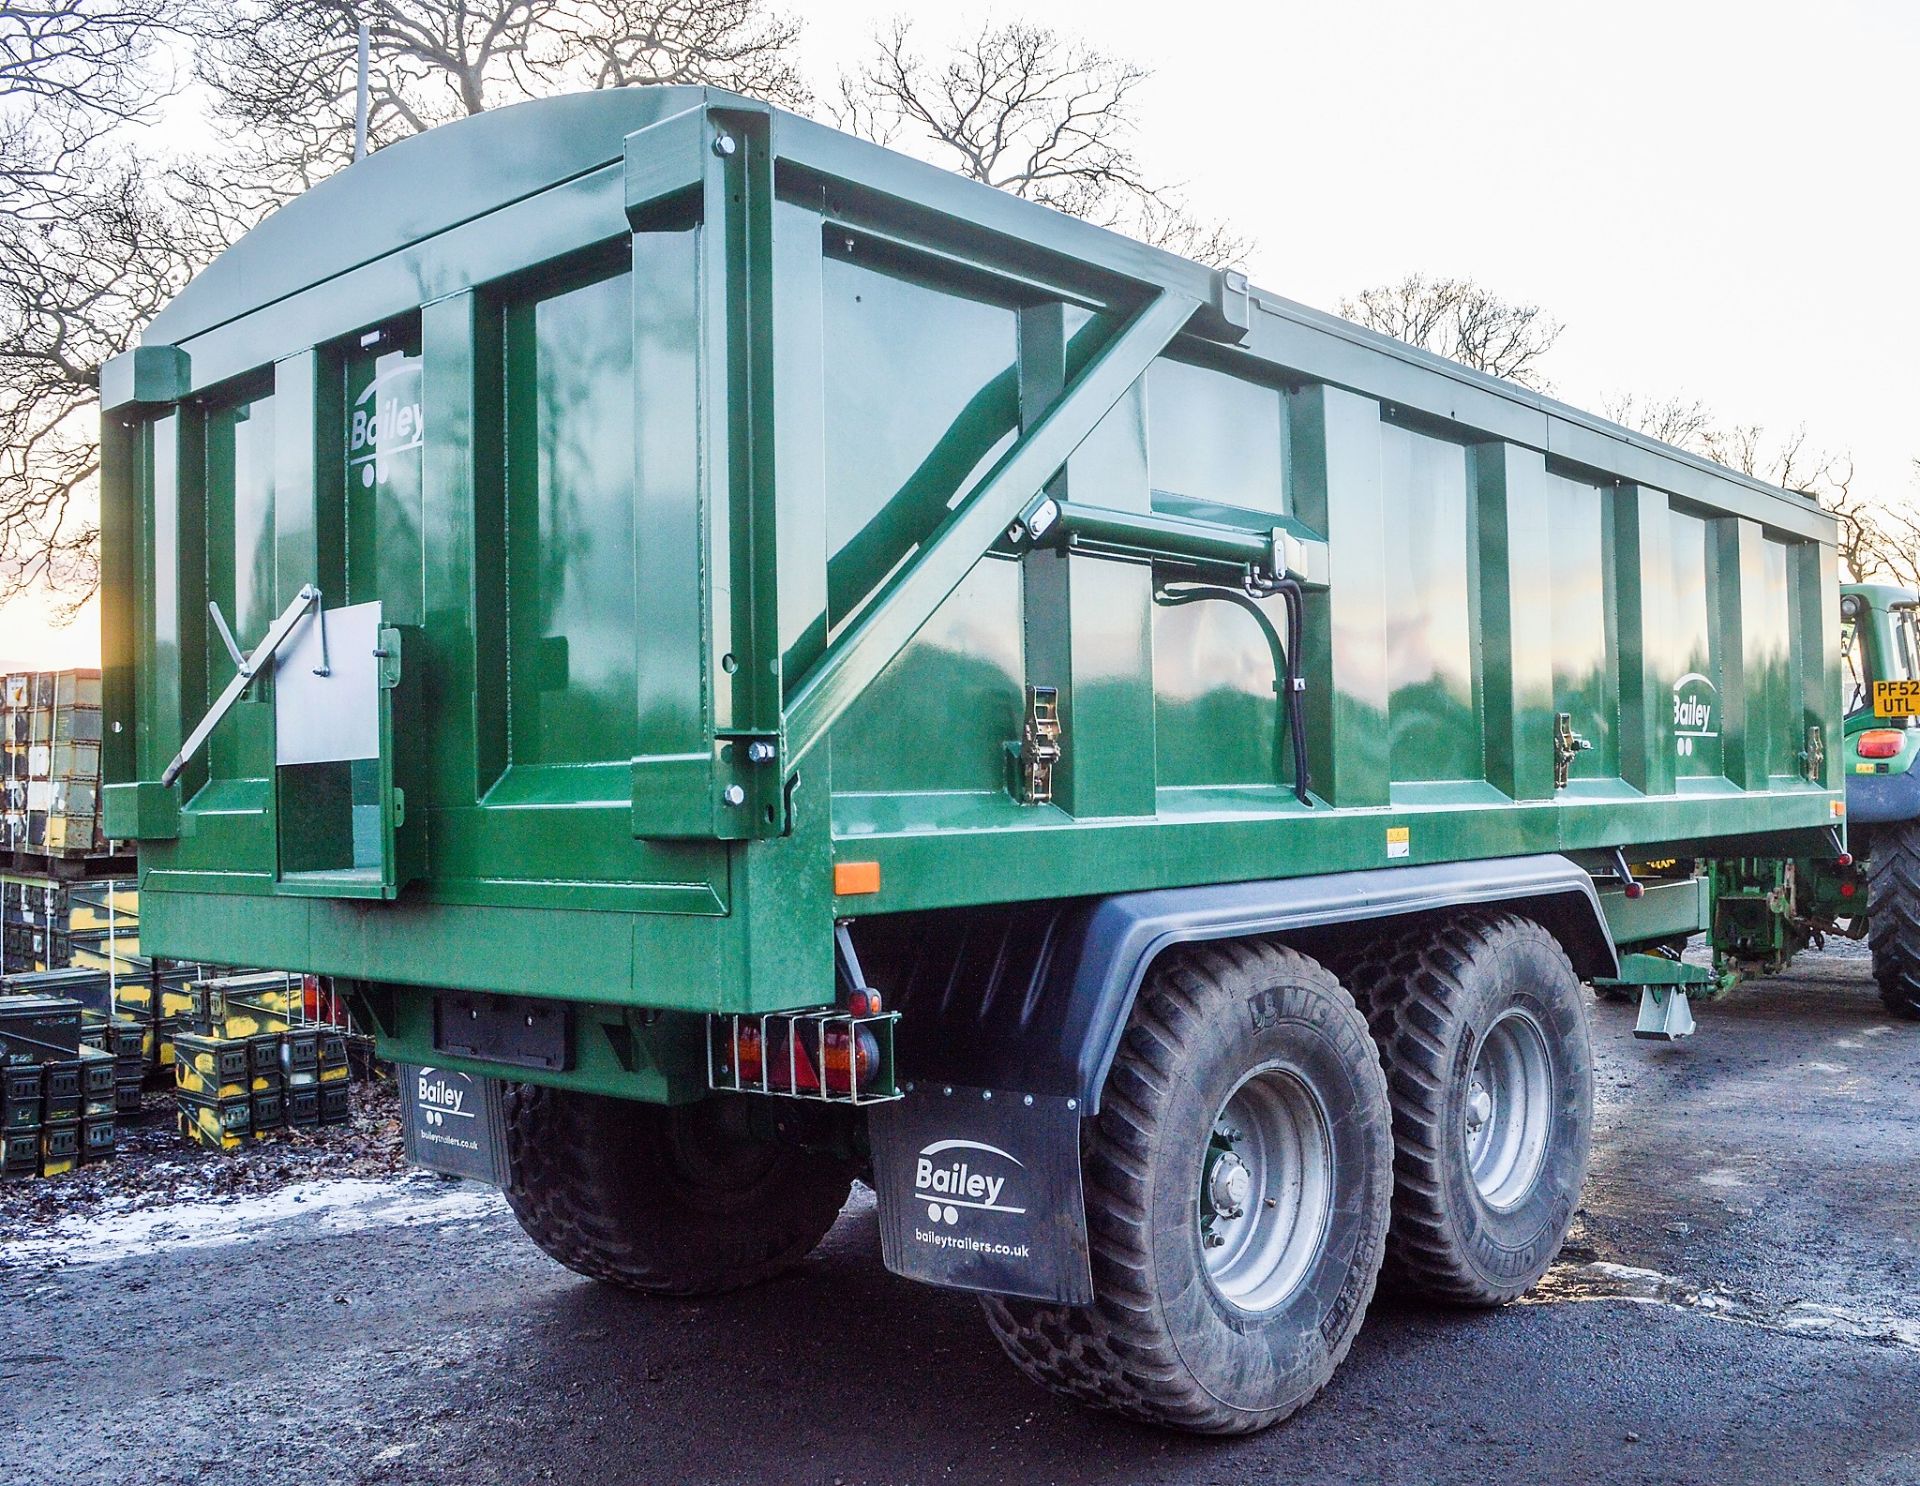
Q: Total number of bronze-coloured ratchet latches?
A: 3